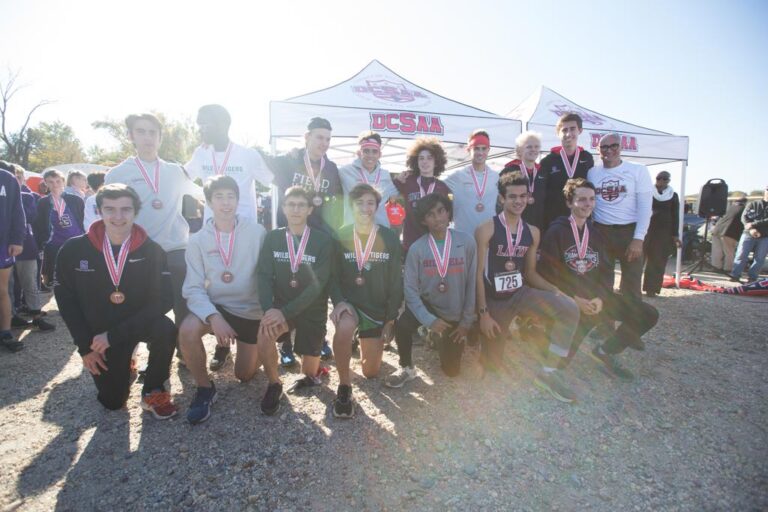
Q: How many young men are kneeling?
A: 7